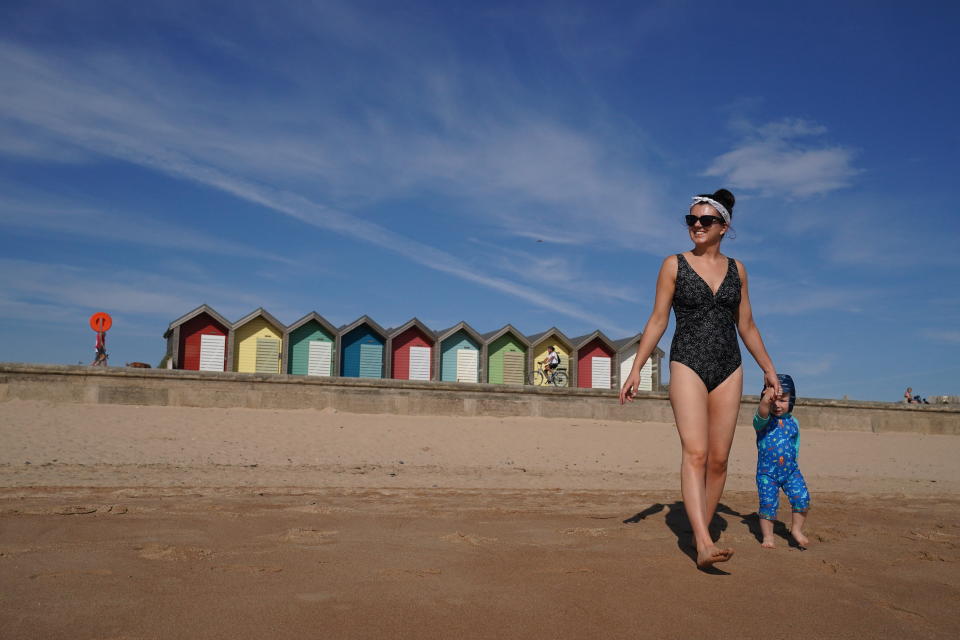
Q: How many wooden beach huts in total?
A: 10